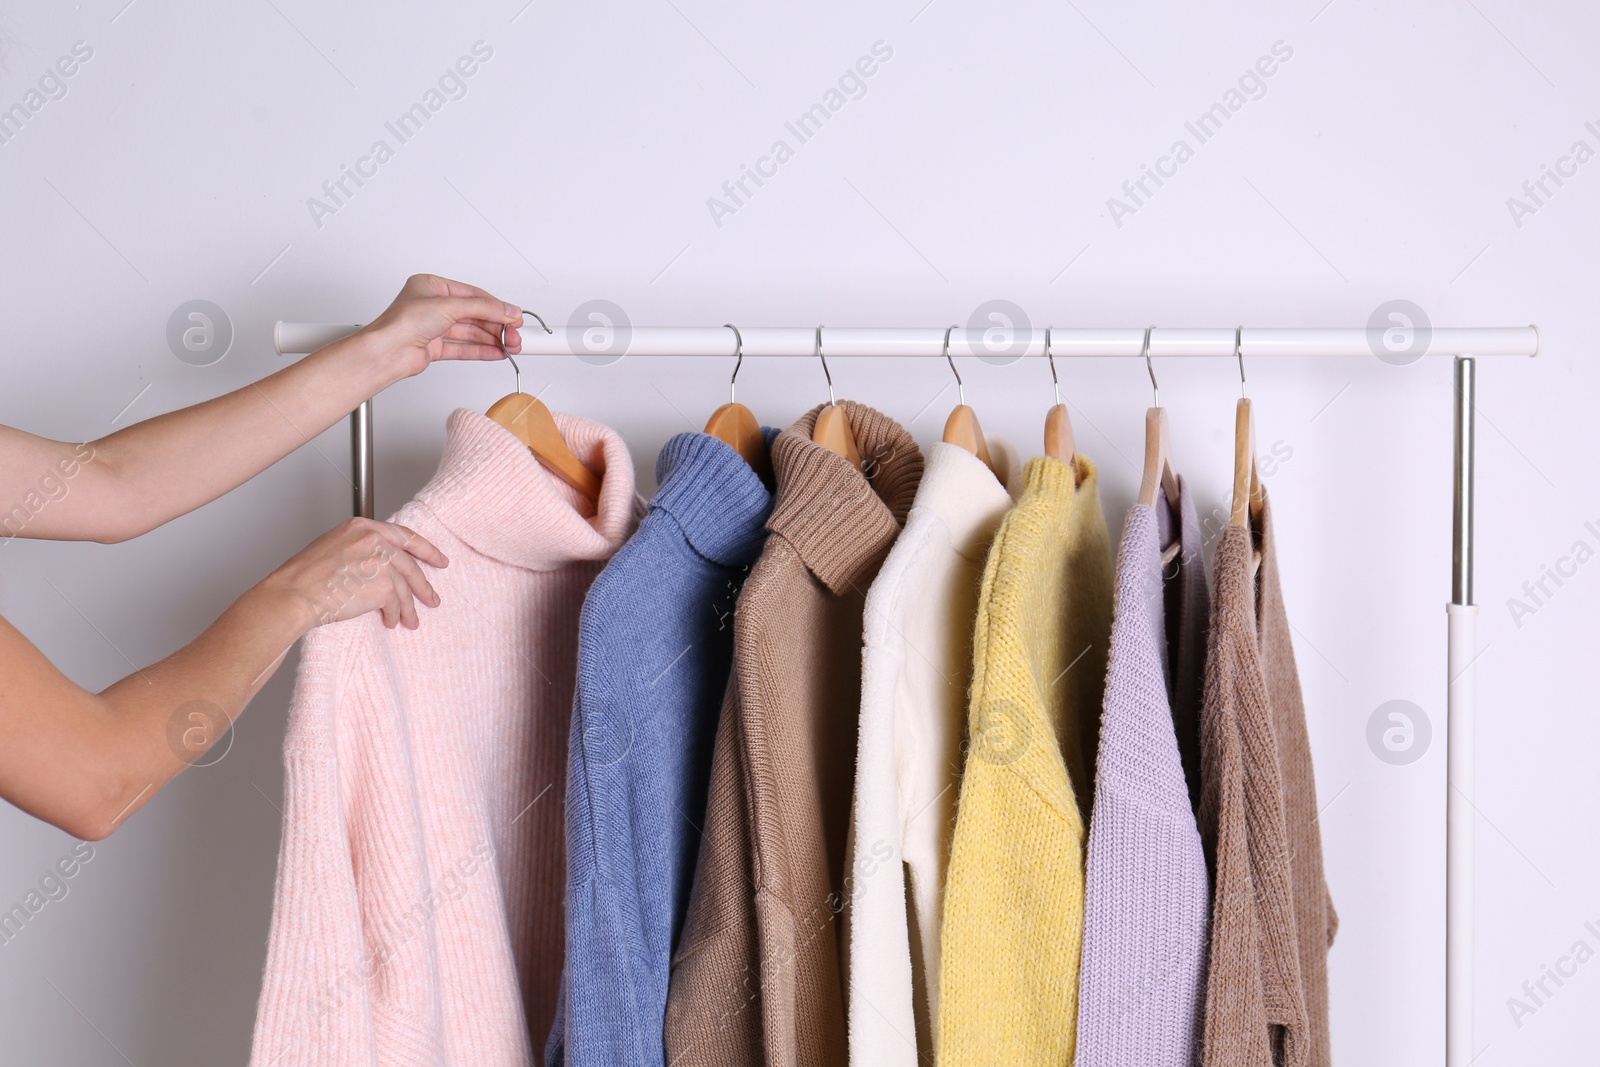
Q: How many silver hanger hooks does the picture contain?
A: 7